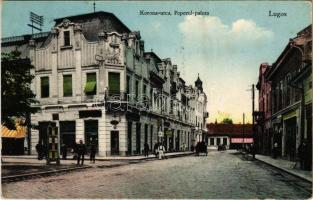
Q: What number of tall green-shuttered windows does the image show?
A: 4